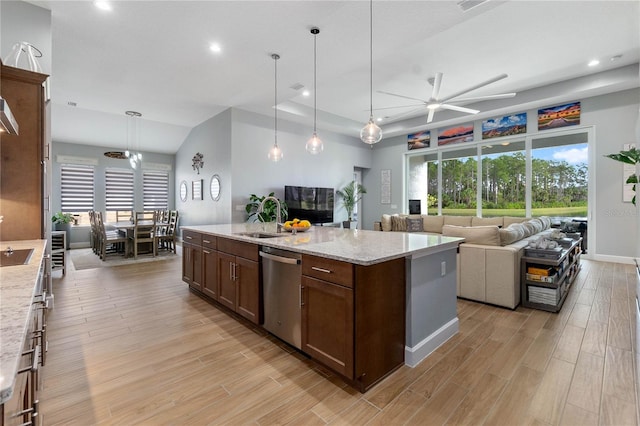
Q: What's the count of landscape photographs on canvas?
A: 4